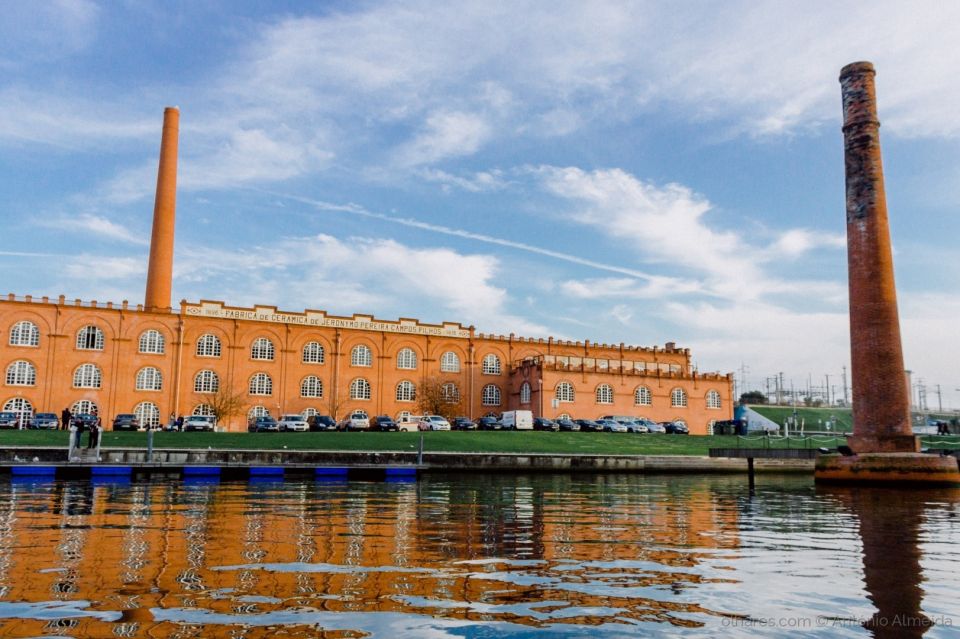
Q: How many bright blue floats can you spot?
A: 6